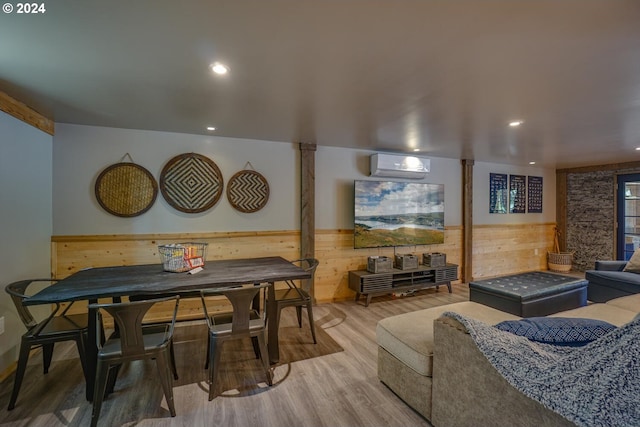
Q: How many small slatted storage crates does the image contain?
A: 3